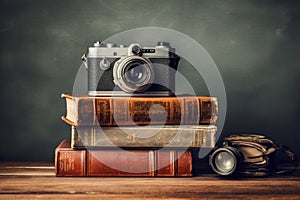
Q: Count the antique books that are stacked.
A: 3